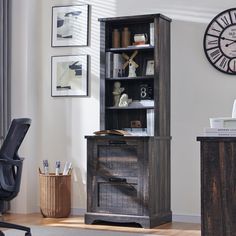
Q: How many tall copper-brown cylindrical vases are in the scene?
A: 2